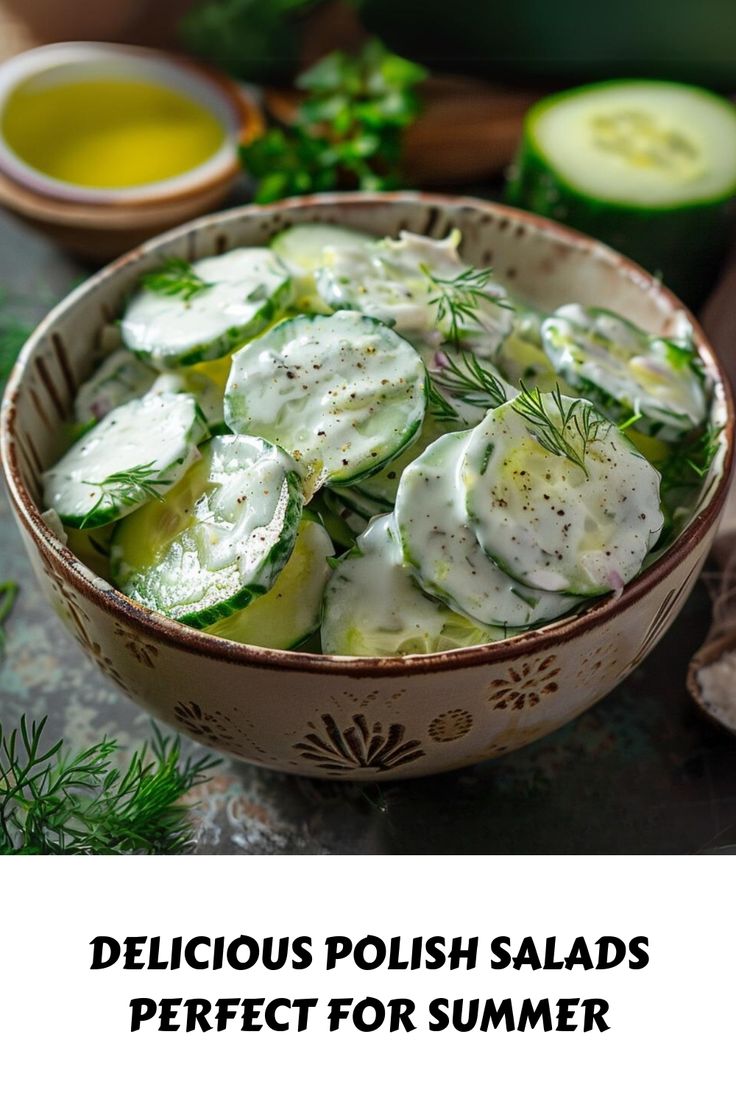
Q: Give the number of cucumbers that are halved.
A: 1